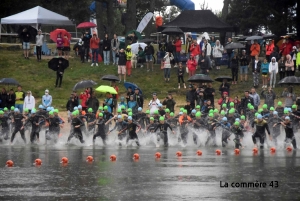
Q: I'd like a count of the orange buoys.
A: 14